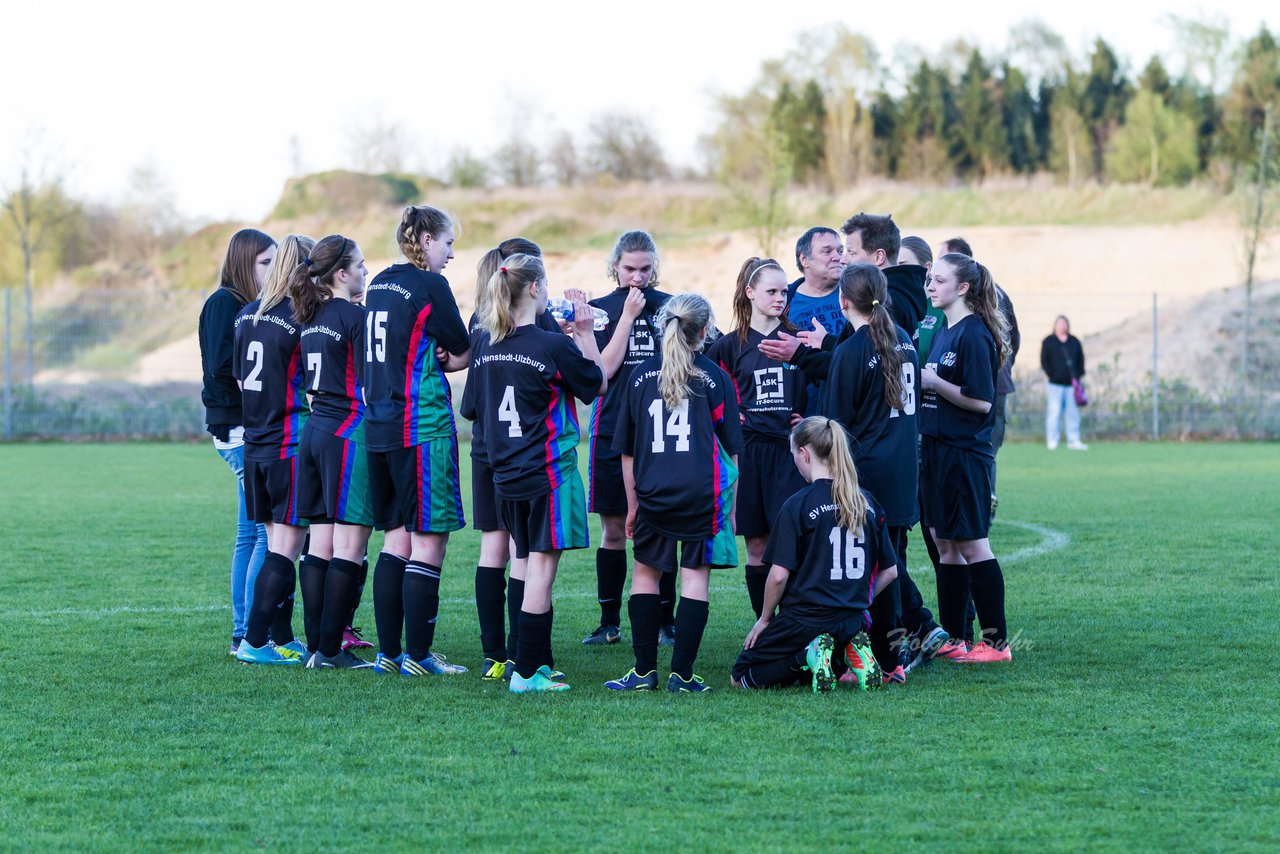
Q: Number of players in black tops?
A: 11